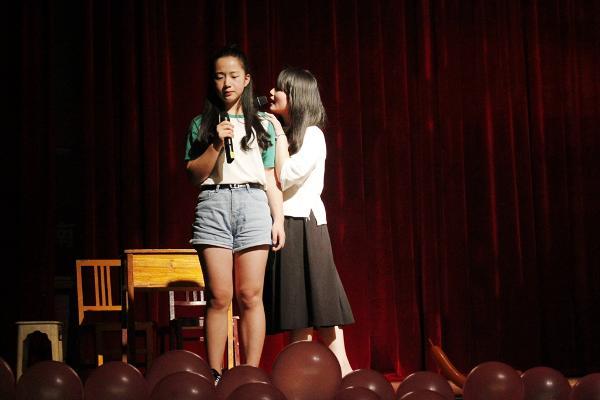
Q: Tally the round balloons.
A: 15